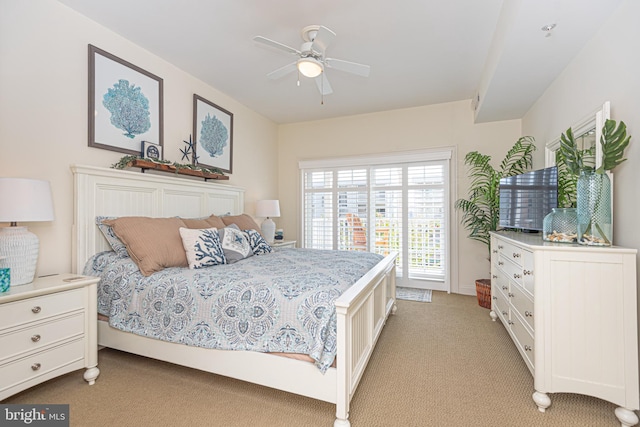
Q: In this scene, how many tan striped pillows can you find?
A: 3